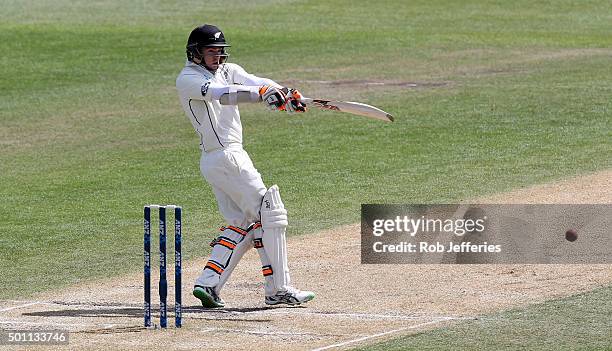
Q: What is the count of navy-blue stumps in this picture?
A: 3